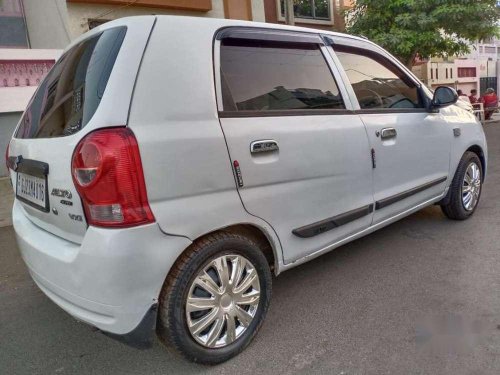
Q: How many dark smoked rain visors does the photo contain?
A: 2